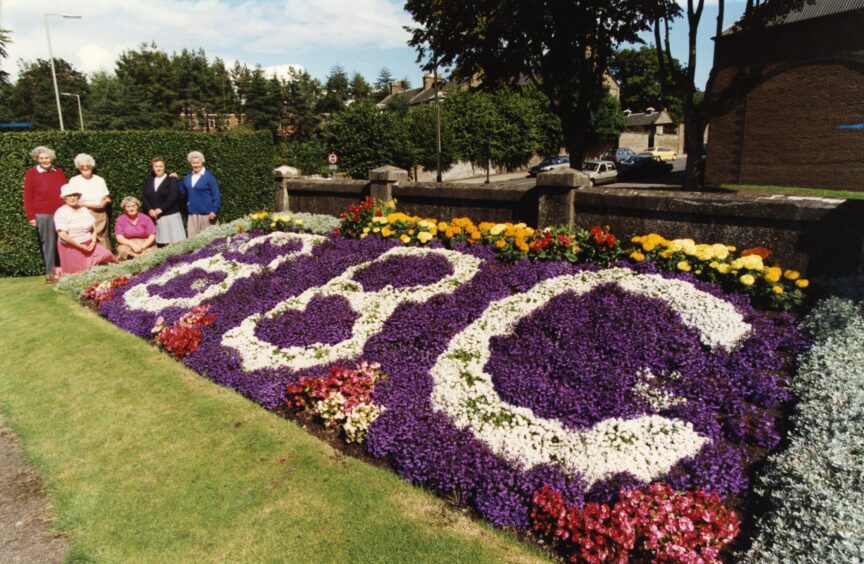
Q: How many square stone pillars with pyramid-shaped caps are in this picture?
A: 3